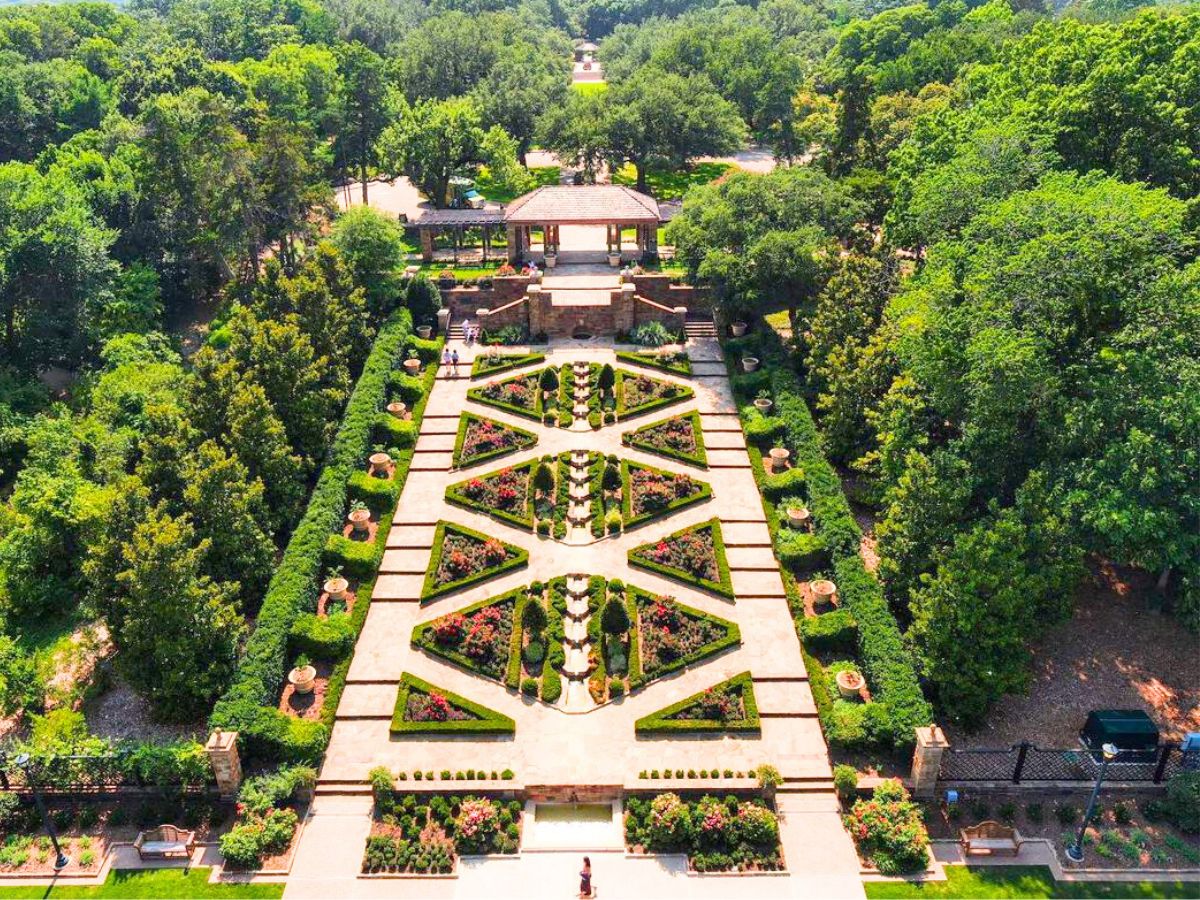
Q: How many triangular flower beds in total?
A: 14